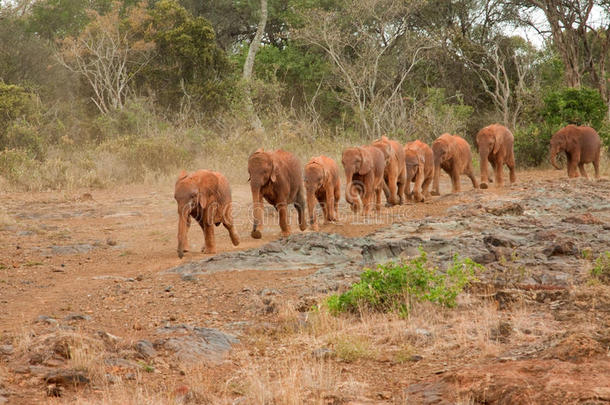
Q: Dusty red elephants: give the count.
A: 9